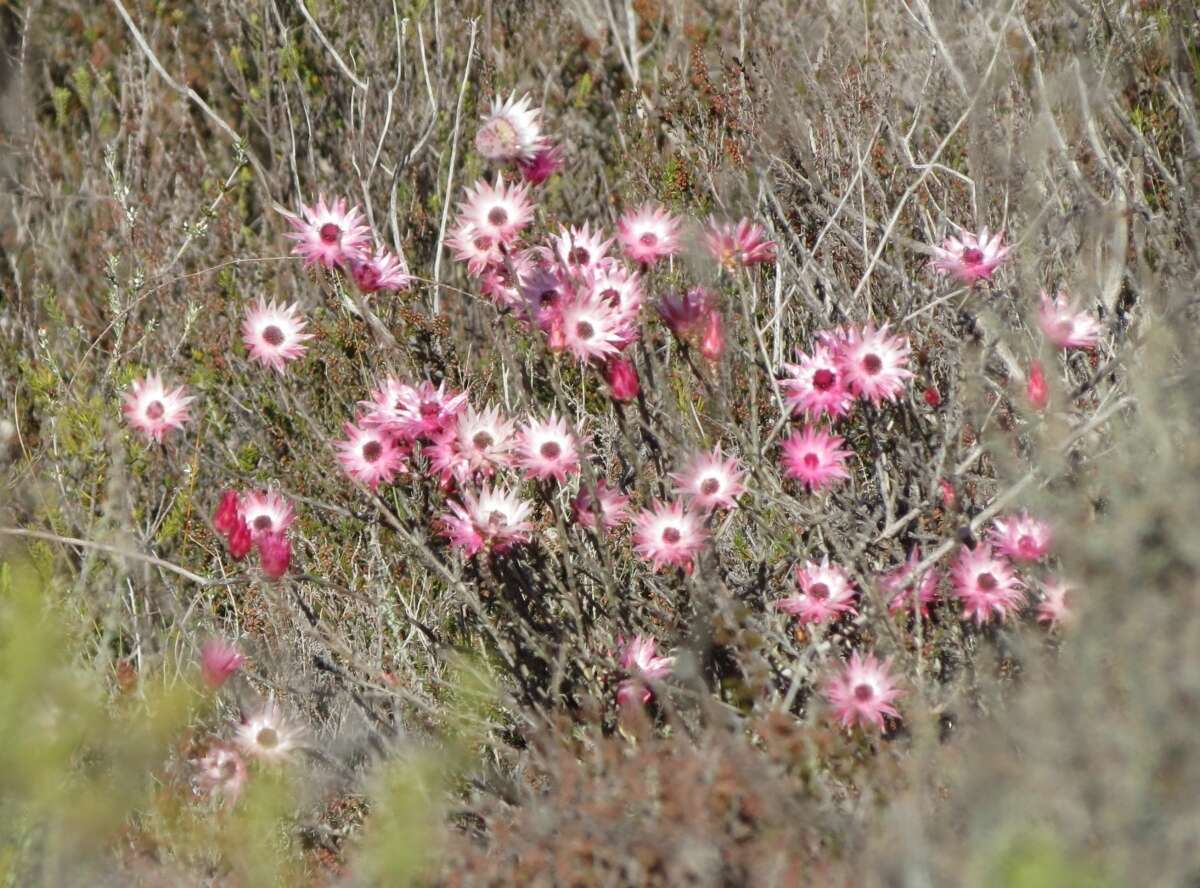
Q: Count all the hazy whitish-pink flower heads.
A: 2